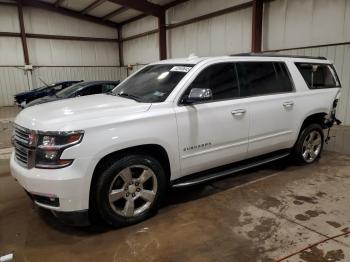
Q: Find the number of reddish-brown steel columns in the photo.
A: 4